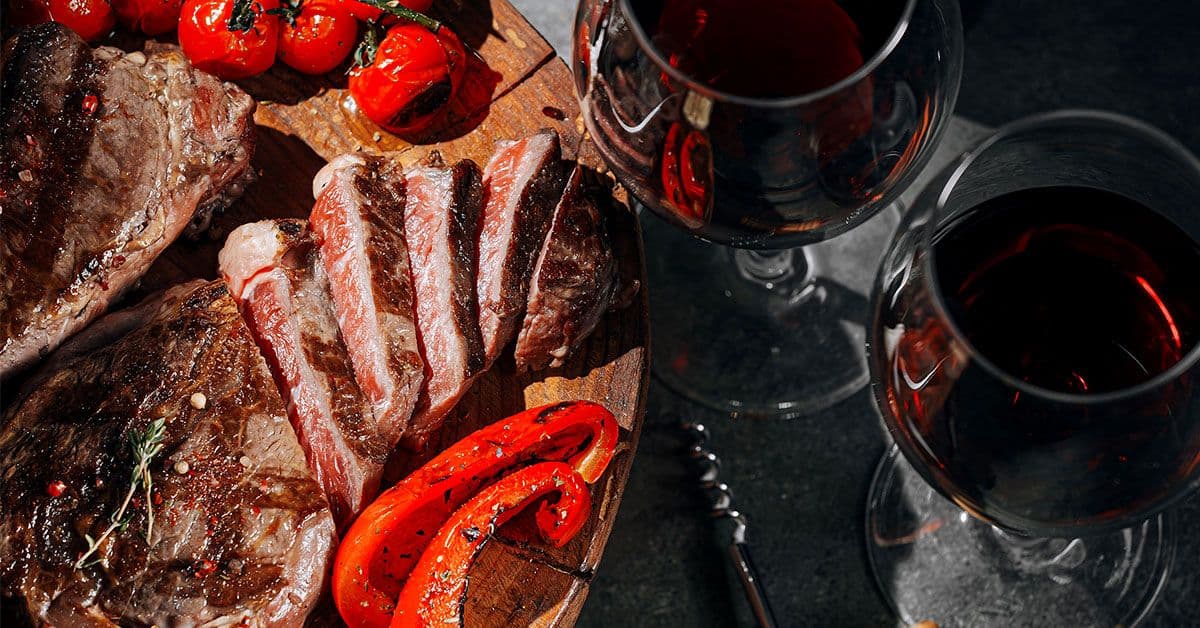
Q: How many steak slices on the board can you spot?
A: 5